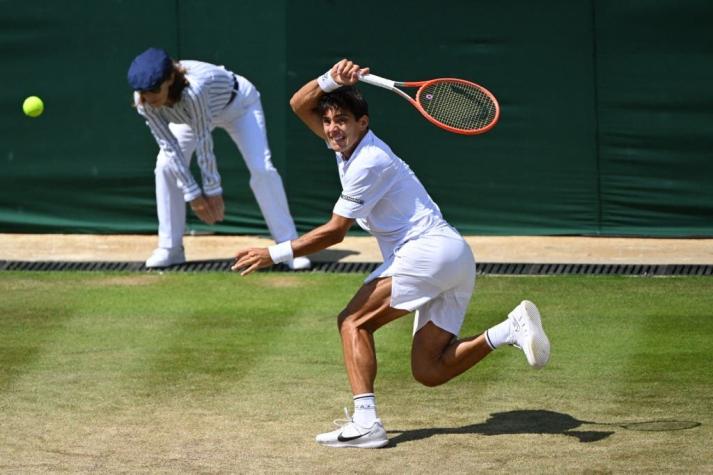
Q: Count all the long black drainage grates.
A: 1